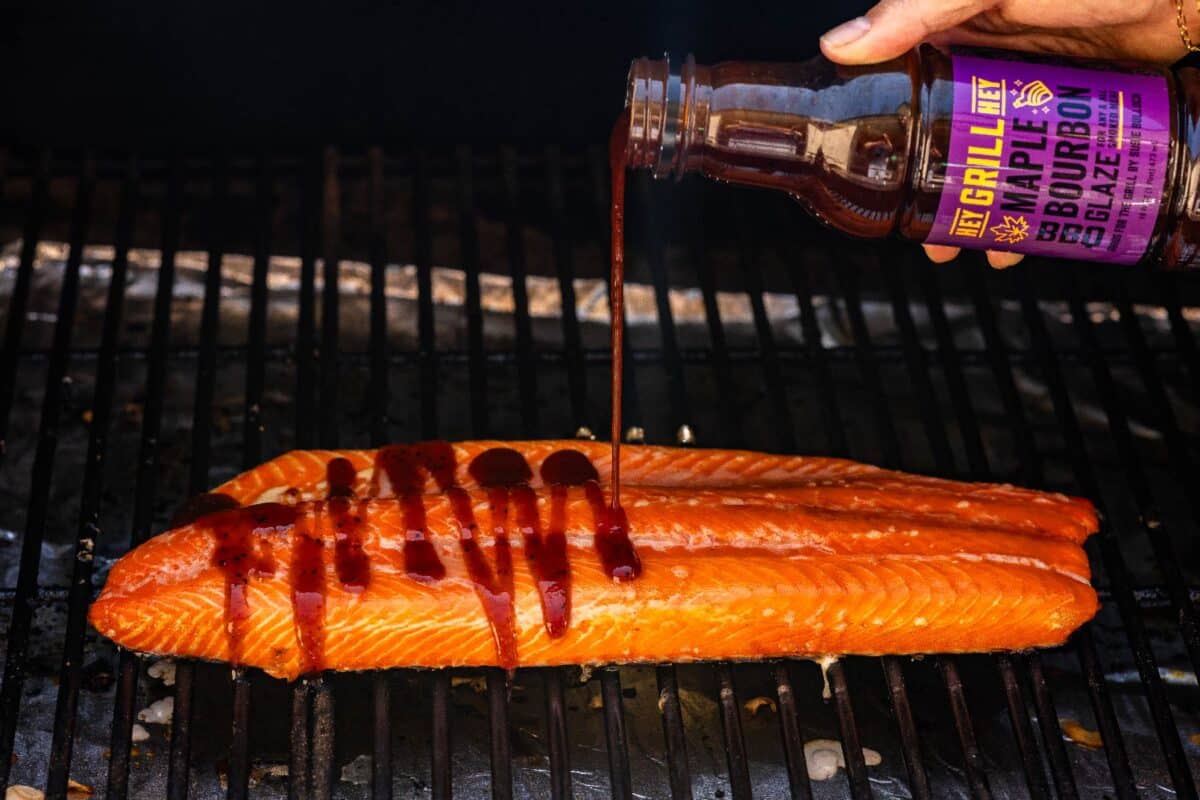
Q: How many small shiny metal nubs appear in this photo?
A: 3